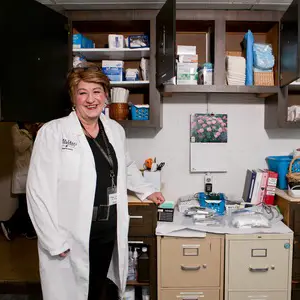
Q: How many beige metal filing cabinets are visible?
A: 2